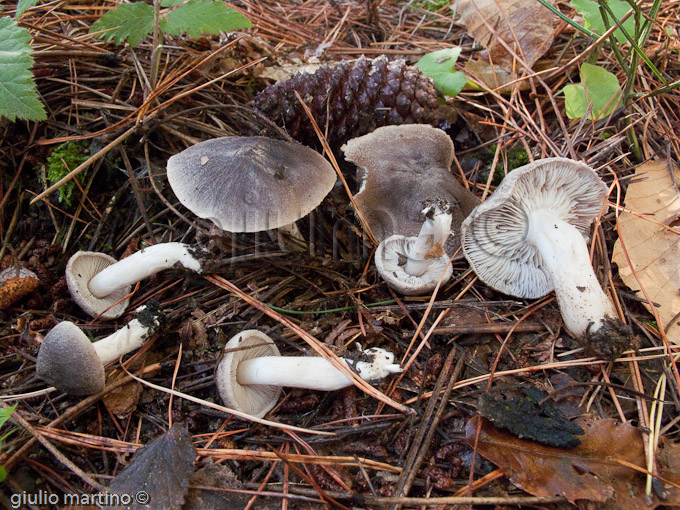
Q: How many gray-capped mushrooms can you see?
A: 7